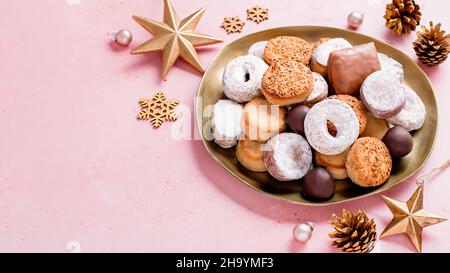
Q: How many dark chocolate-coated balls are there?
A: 3